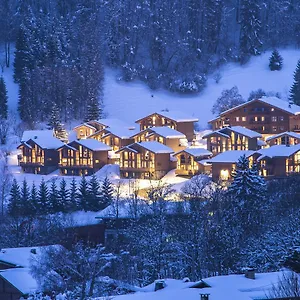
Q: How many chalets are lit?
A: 13